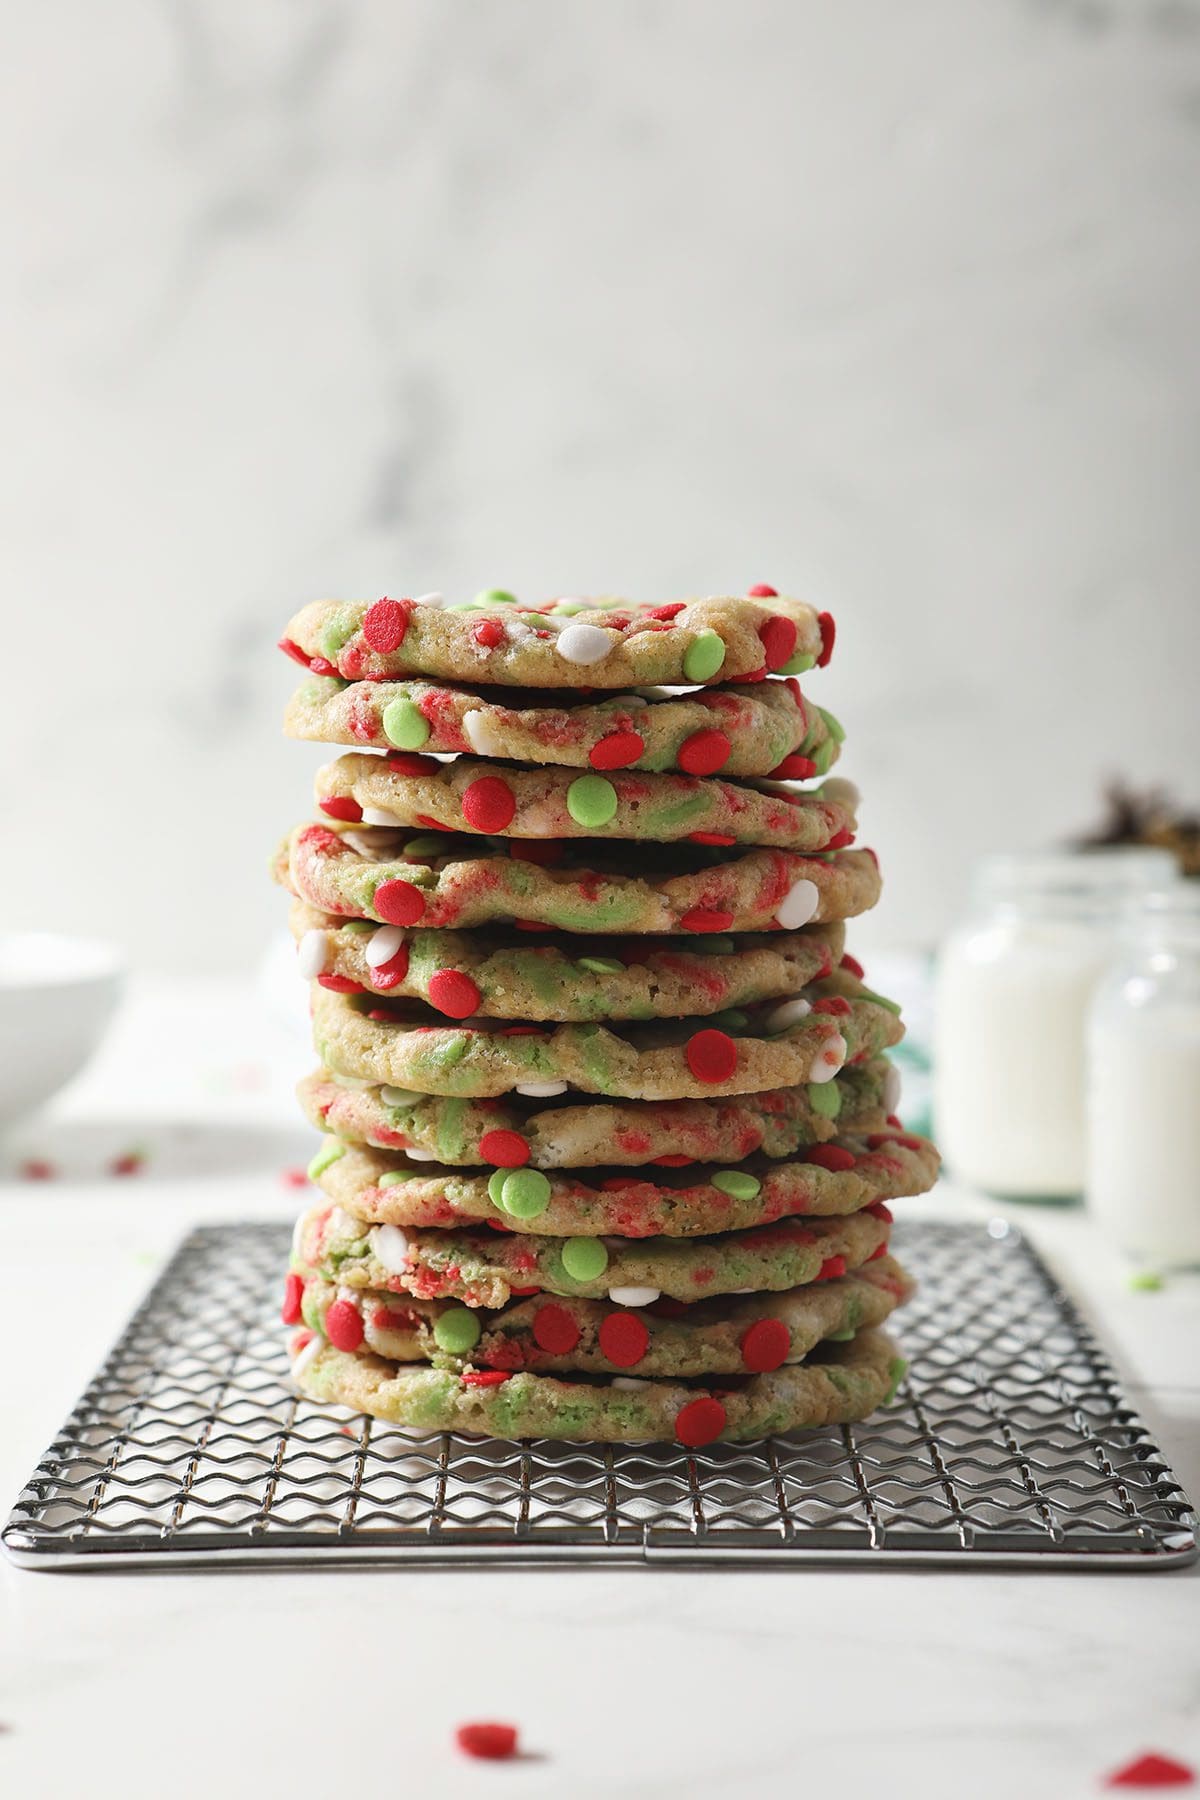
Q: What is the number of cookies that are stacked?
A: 11